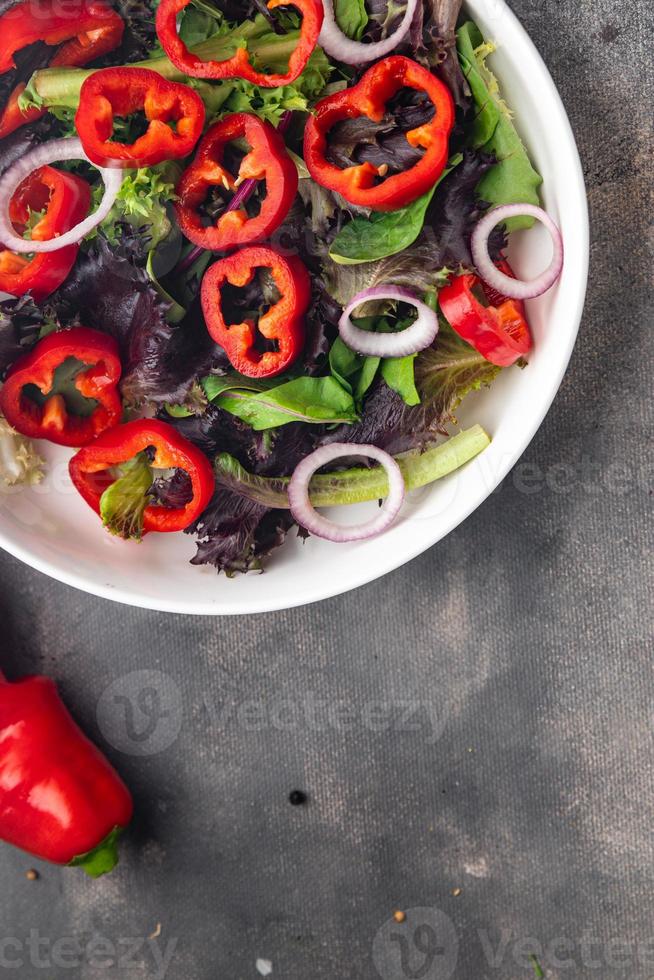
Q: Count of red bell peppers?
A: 11